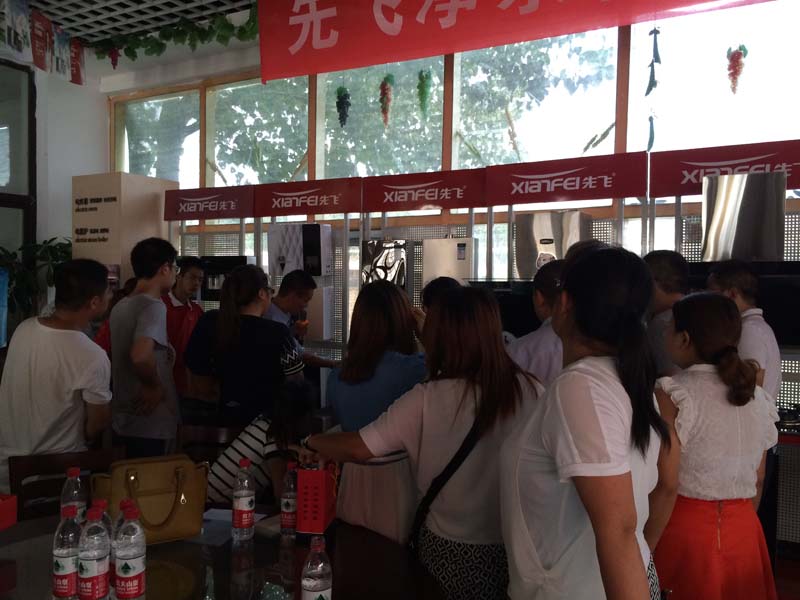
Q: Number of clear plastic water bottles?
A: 9